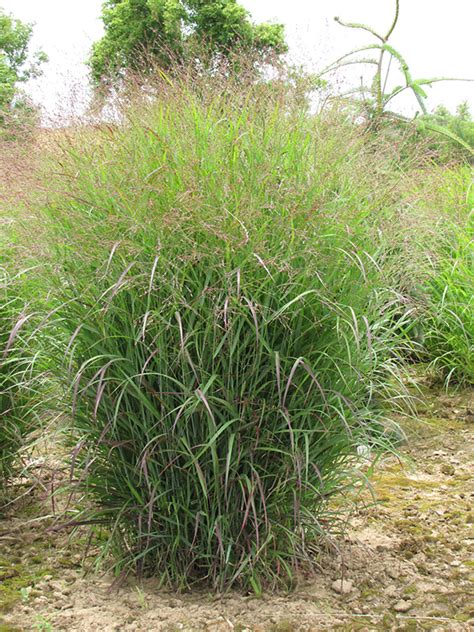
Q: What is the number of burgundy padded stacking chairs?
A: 0